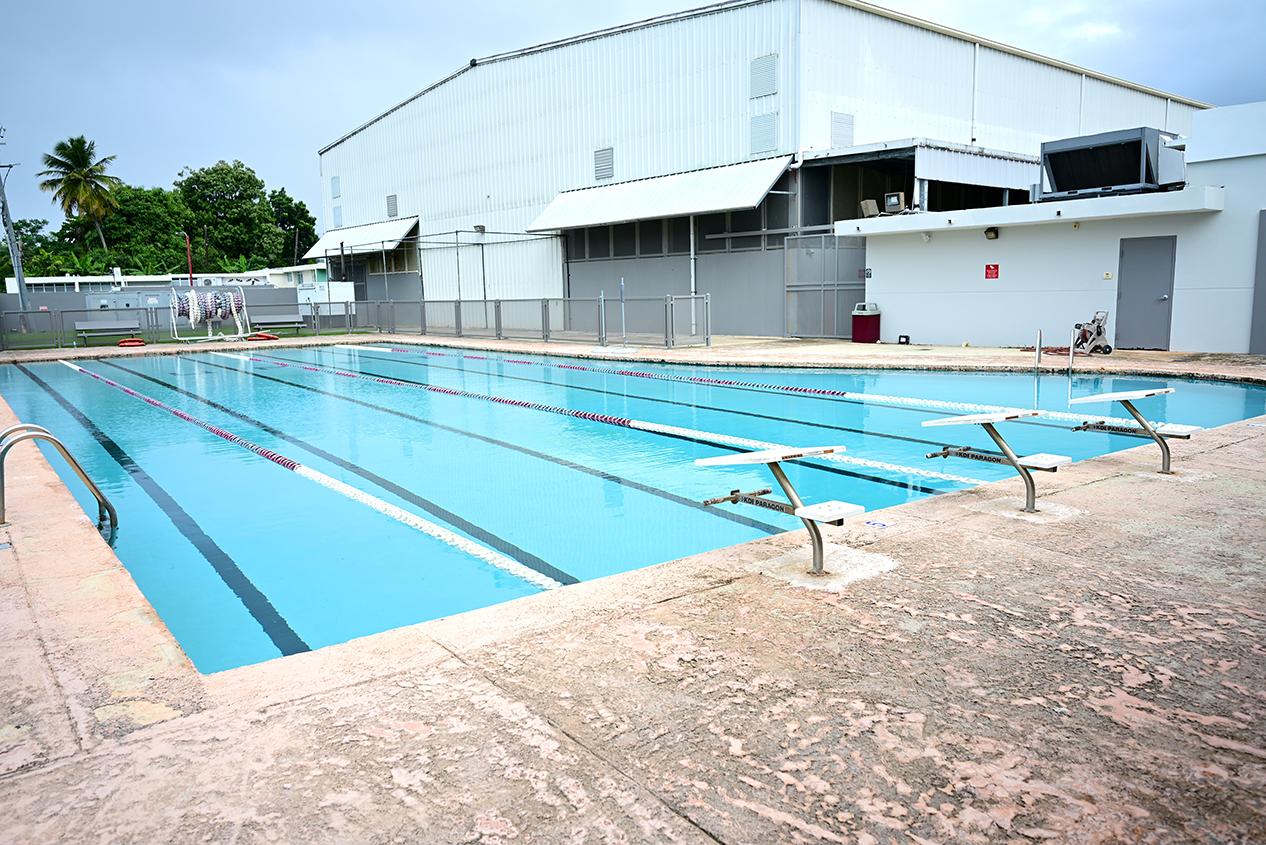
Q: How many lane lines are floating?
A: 3